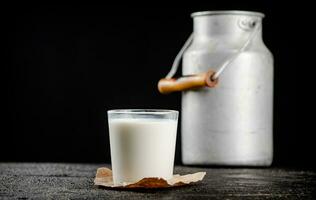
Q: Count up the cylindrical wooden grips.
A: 1